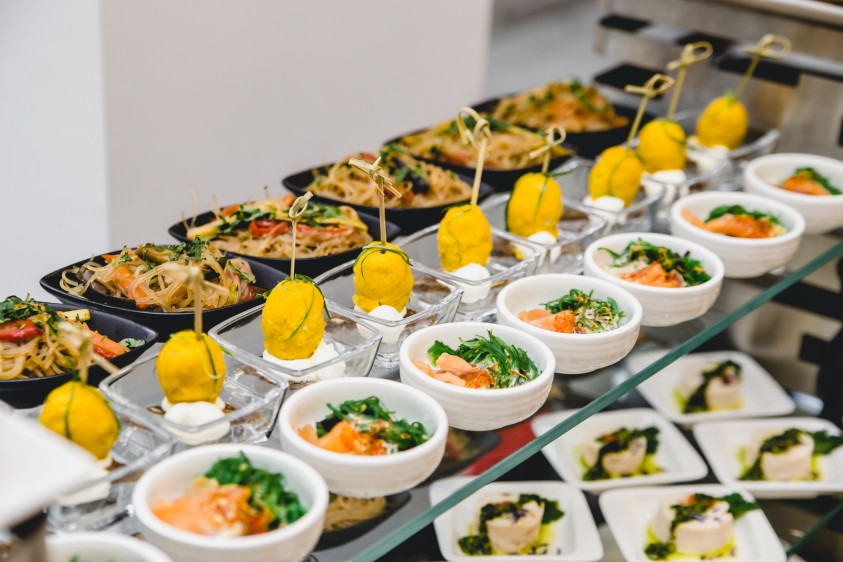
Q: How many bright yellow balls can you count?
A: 9